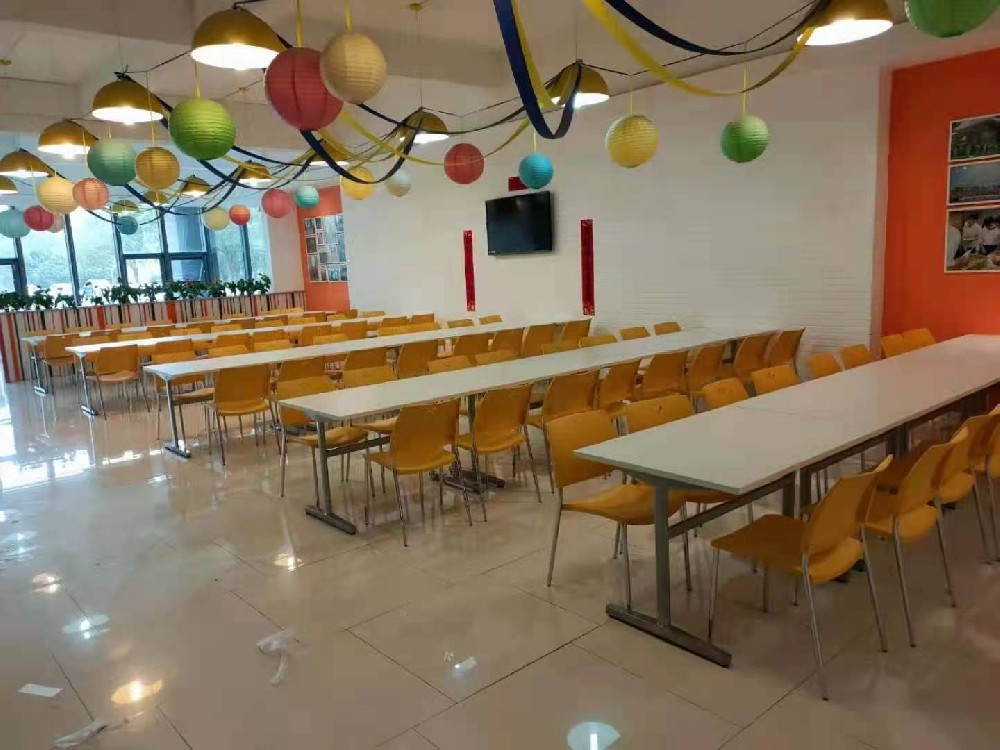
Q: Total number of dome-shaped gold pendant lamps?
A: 13